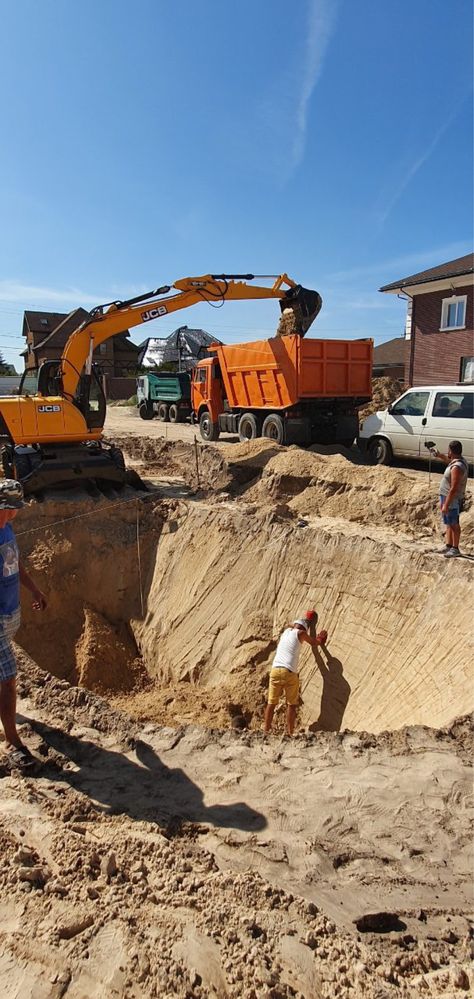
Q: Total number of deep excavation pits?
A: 1